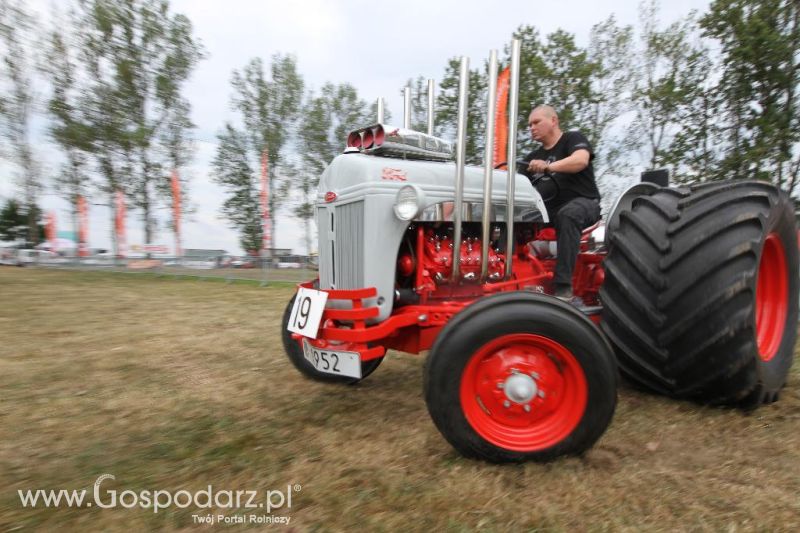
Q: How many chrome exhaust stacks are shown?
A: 6